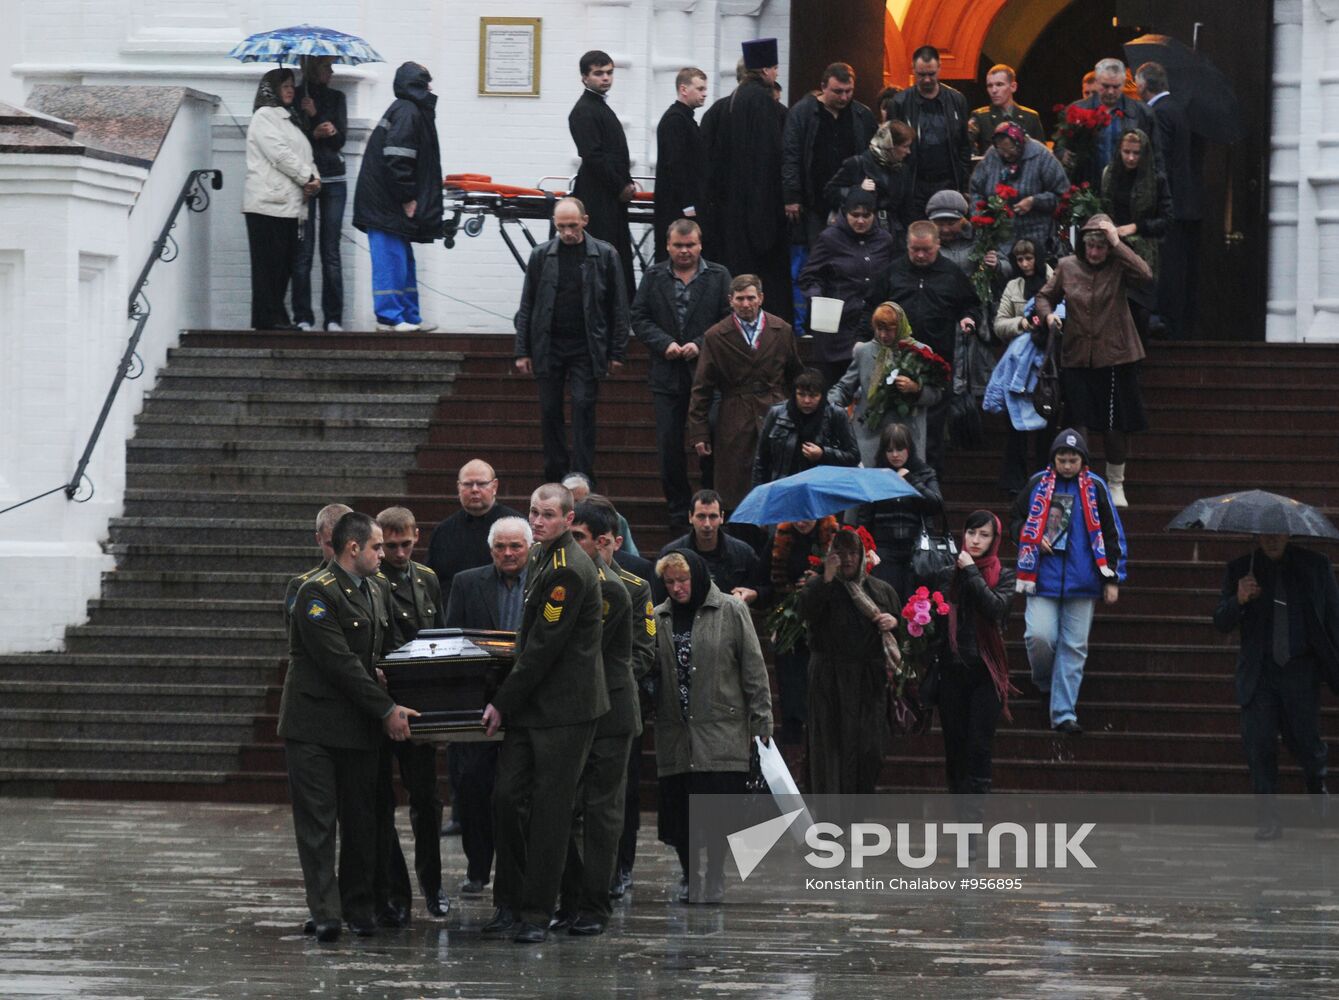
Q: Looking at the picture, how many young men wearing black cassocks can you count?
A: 2